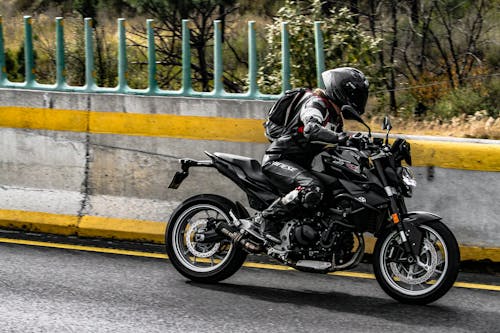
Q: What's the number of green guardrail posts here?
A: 11